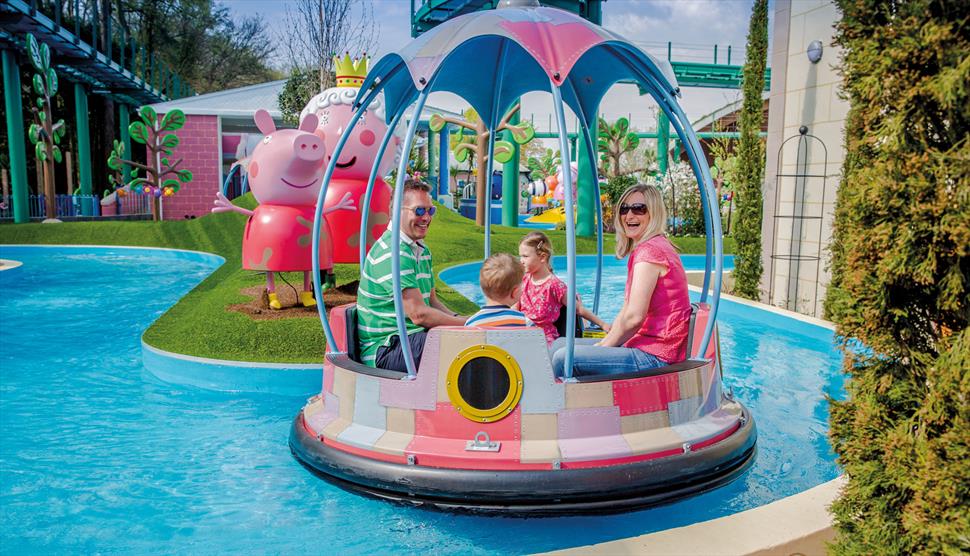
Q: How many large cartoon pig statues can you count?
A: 2